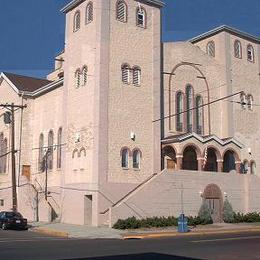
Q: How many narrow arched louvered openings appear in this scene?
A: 13